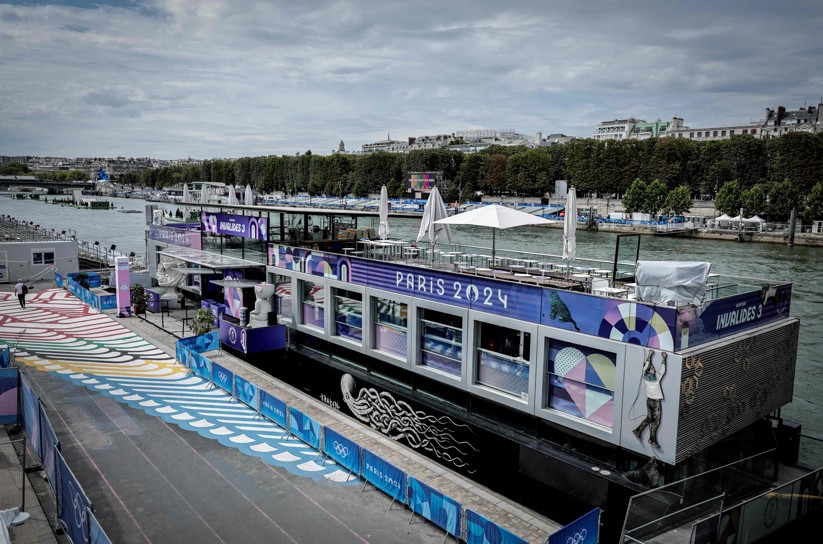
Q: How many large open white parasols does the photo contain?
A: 1